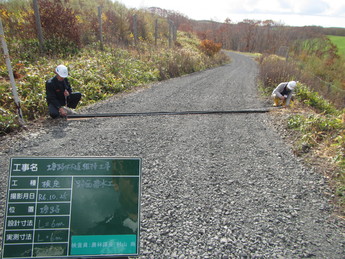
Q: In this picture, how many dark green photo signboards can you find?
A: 1